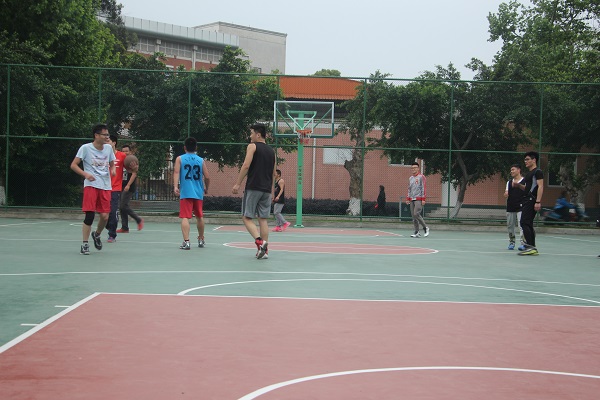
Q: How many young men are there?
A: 9